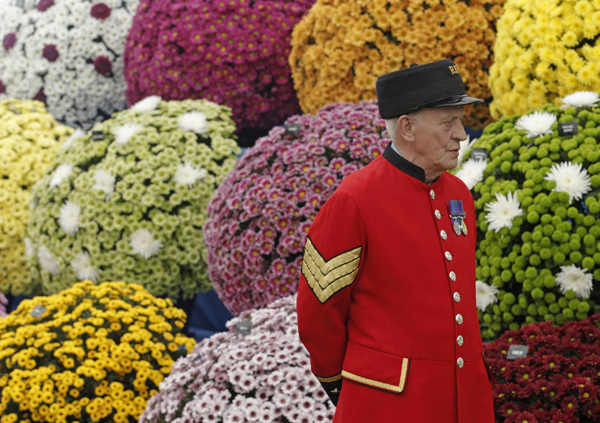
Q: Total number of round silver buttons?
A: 9